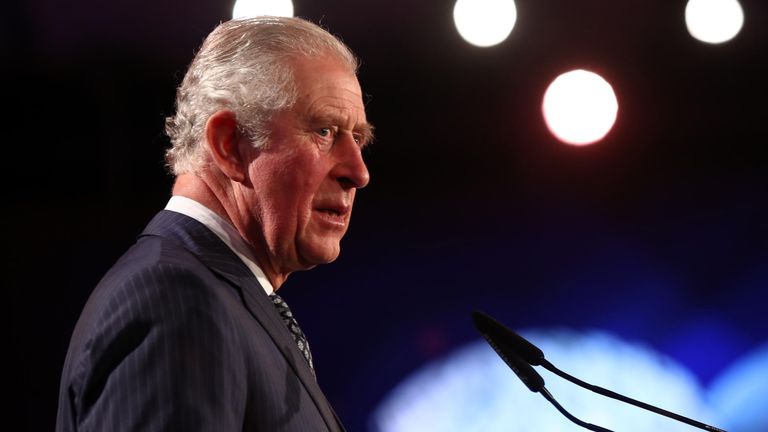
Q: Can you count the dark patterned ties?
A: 1